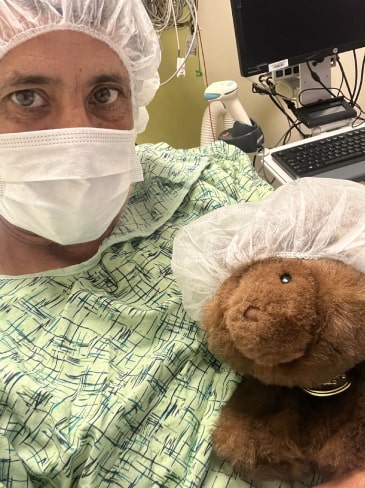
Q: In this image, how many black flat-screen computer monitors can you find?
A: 1